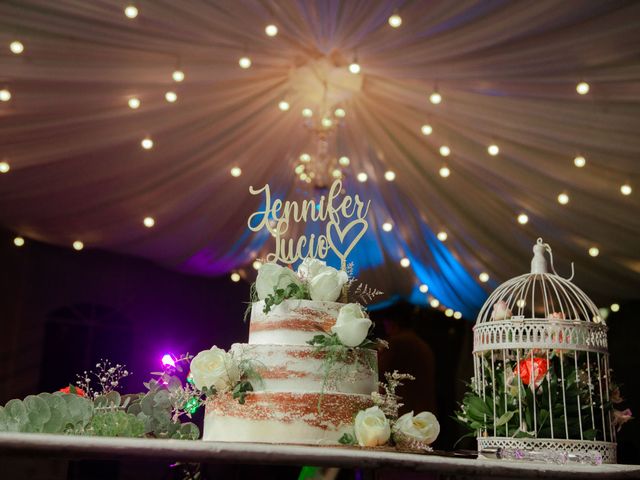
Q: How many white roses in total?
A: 7